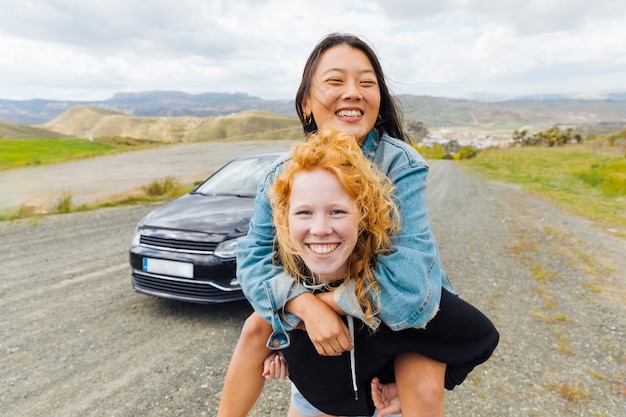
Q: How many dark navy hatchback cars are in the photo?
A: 1